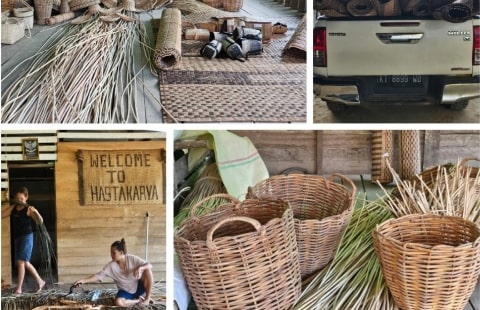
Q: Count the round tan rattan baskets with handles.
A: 2